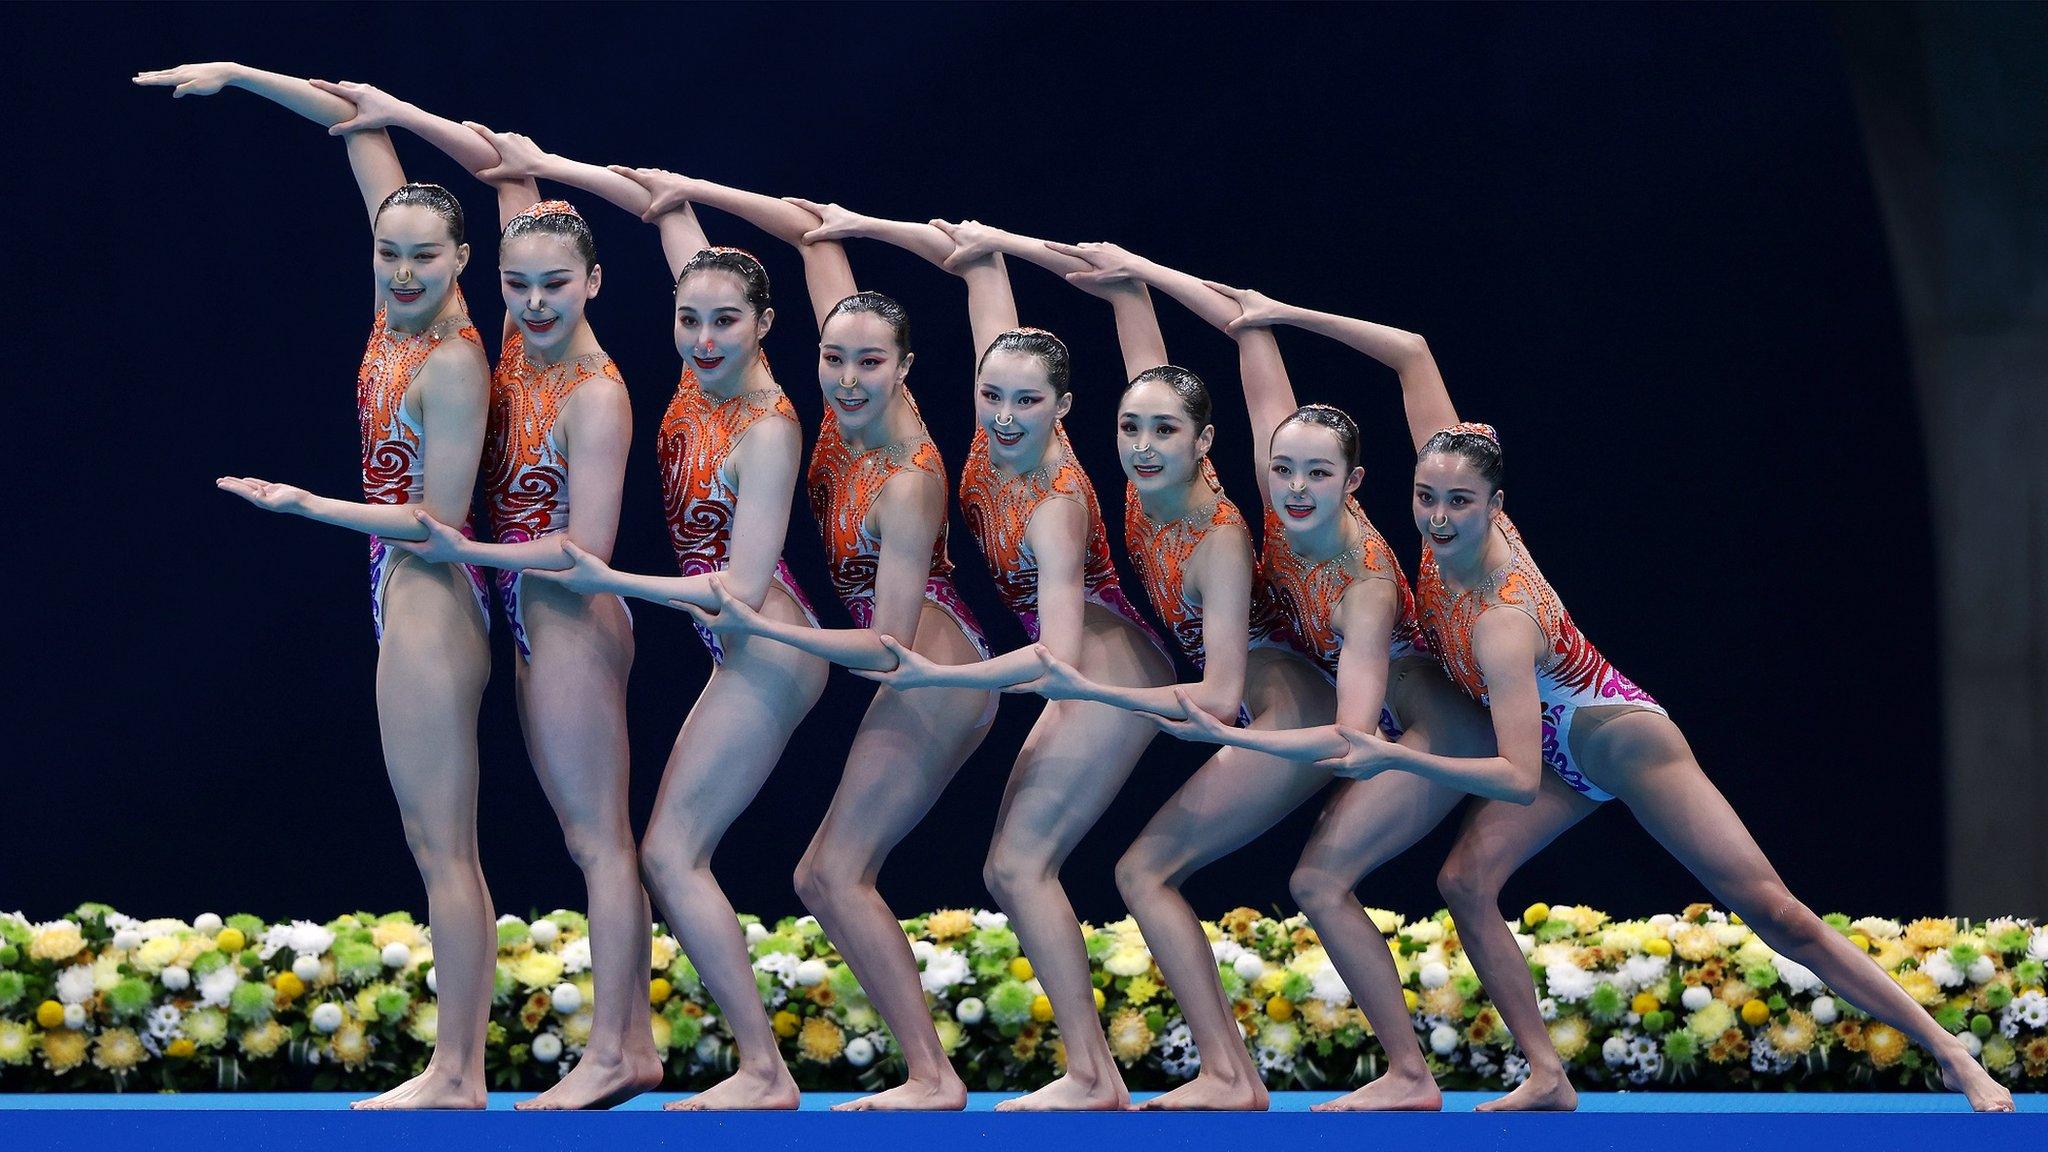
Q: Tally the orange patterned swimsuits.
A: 8